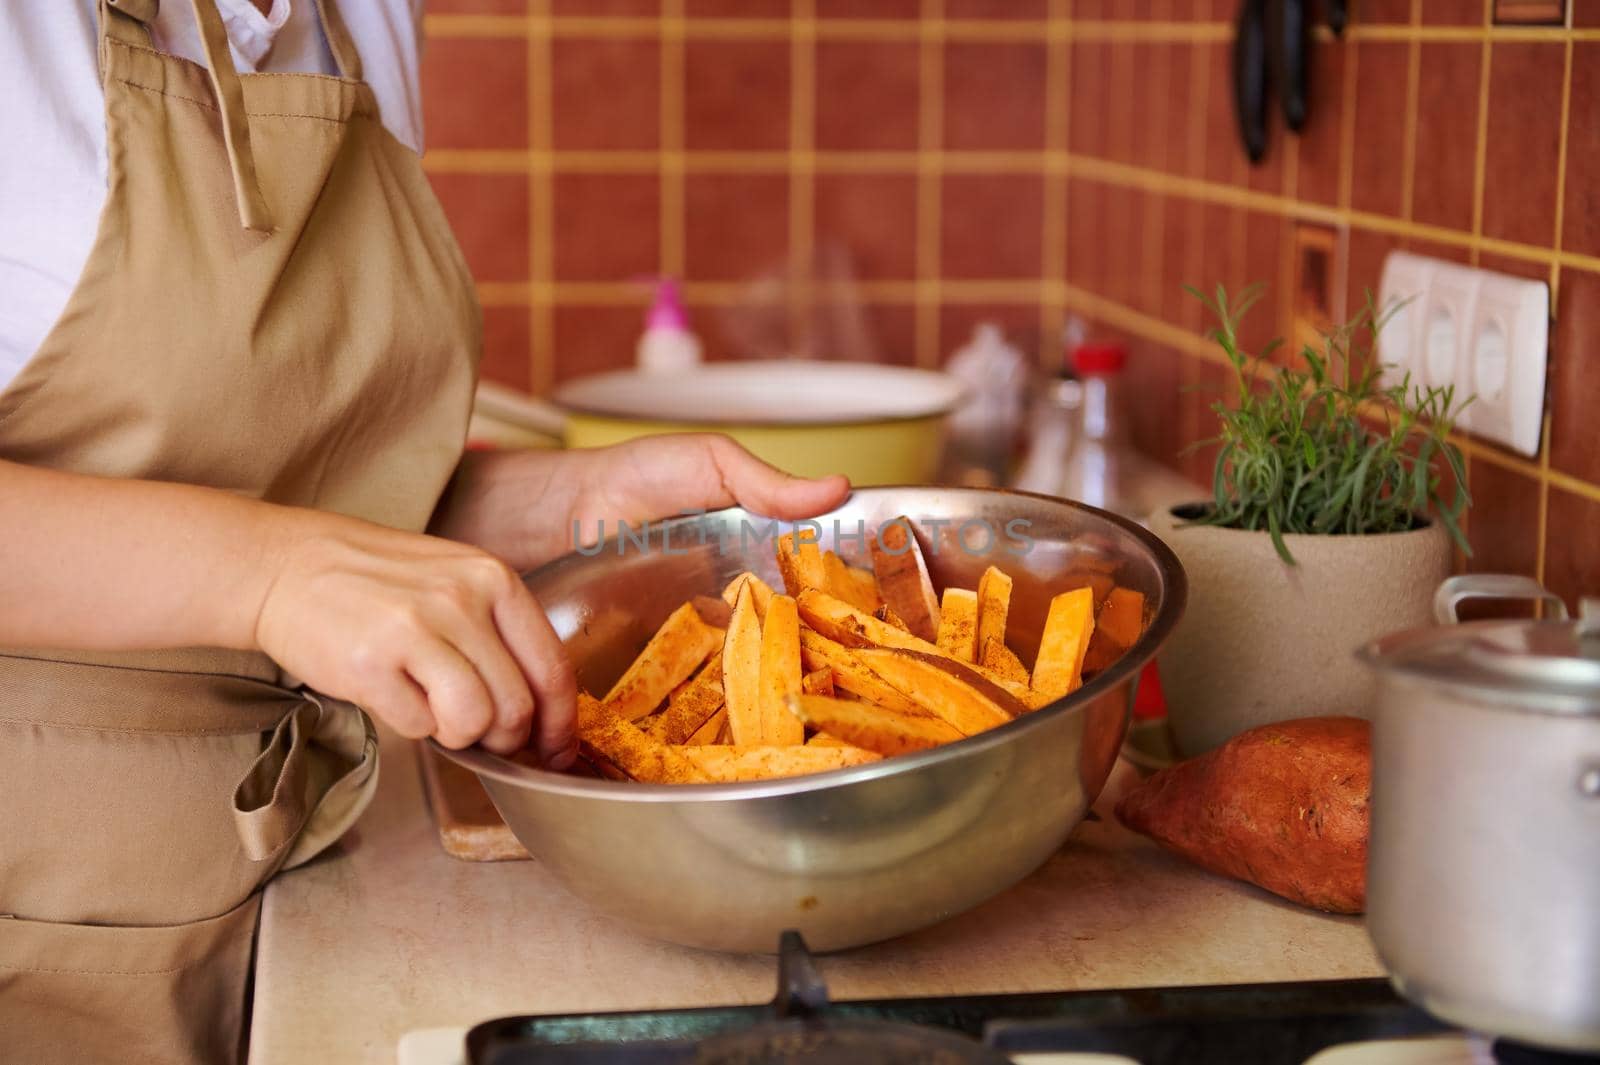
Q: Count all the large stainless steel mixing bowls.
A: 1